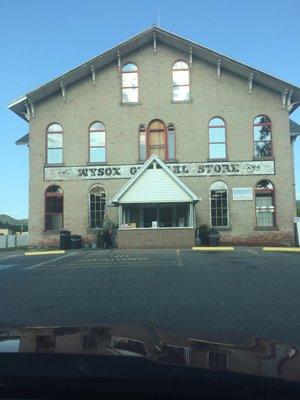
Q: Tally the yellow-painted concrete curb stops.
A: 3